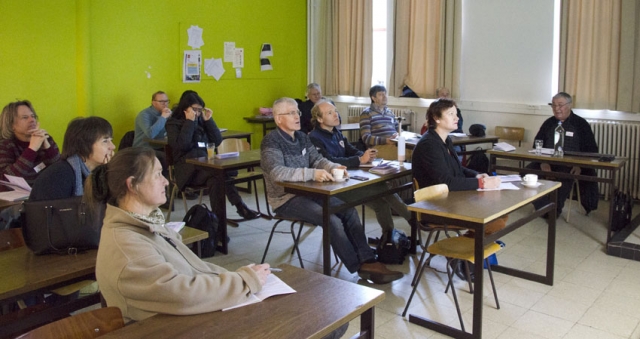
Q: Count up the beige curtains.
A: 3